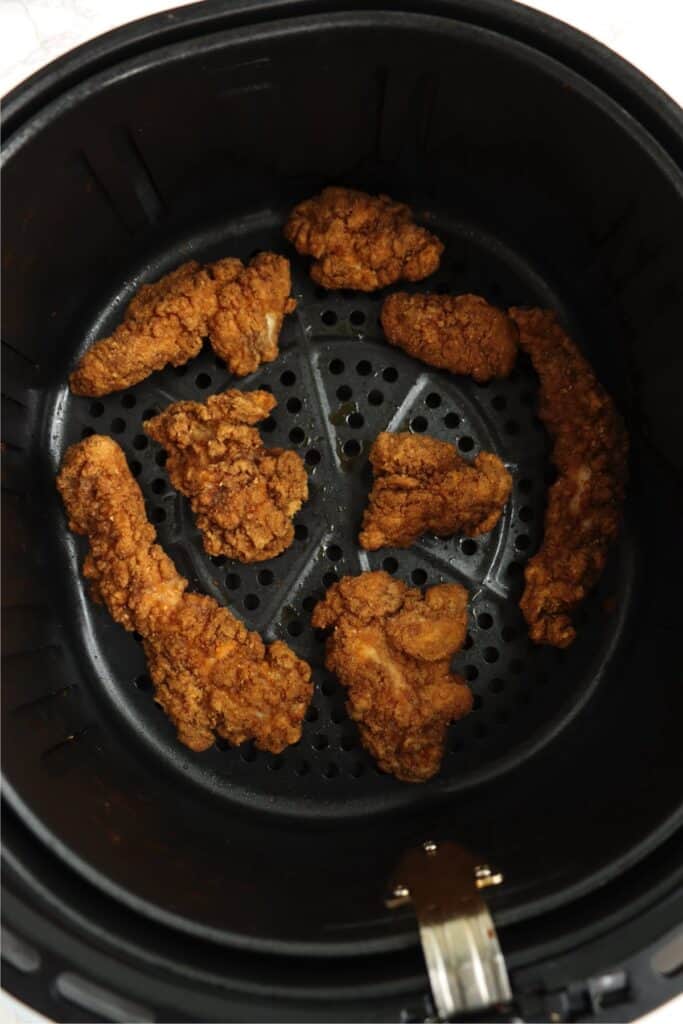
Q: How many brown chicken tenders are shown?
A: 8